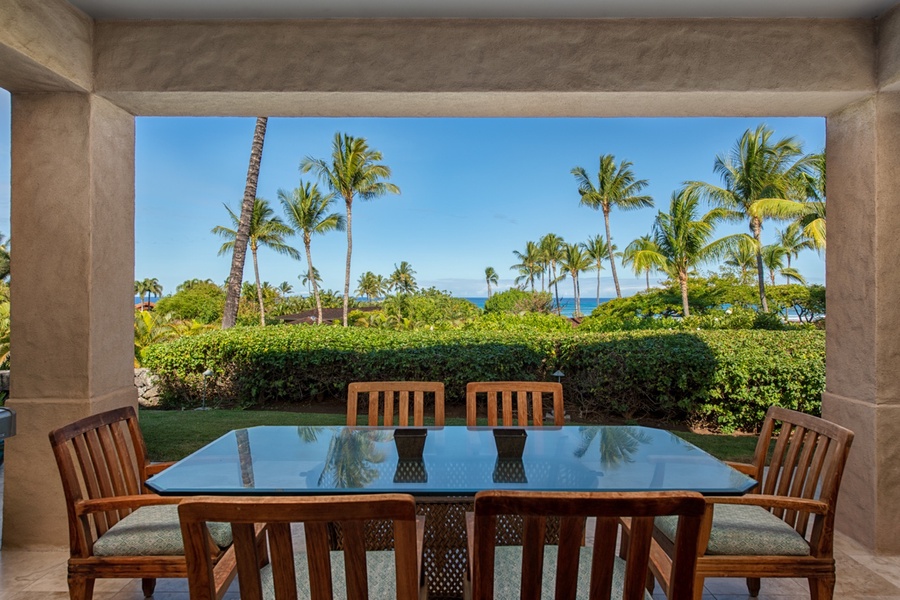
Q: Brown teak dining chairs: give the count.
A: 6